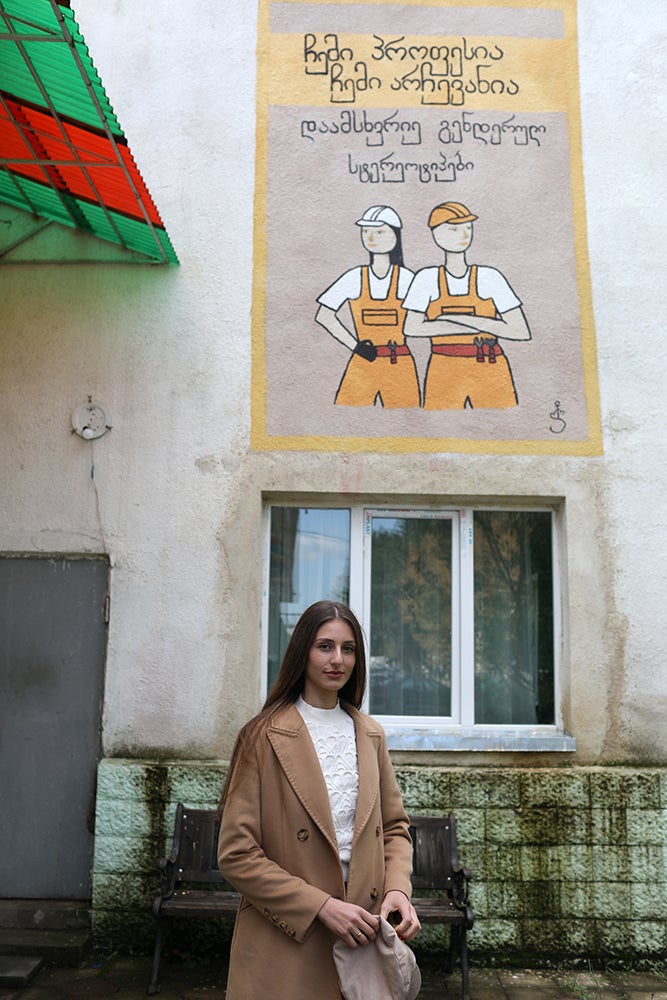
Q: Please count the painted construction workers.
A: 2